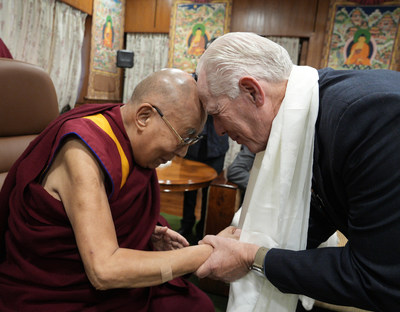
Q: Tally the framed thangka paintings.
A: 3